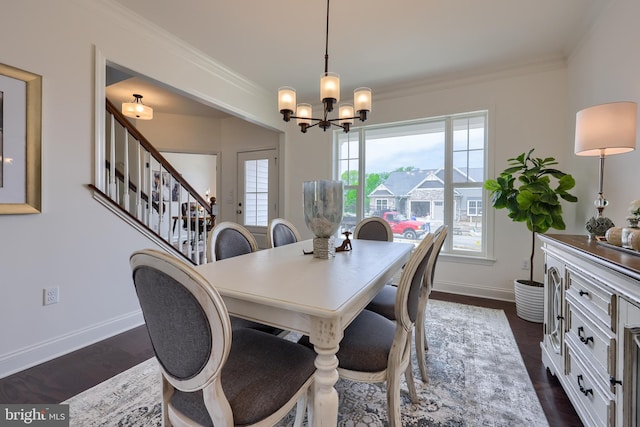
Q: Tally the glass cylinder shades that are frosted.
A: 5